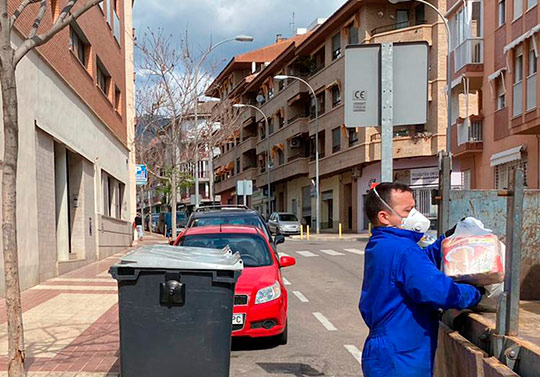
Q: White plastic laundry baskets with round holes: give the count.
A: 0